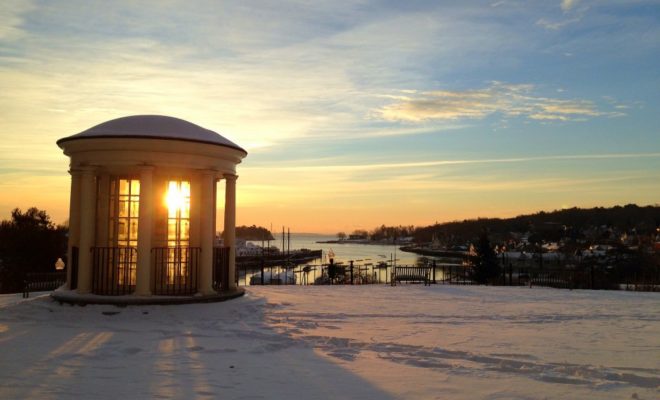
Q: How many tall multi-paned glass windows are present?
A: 2